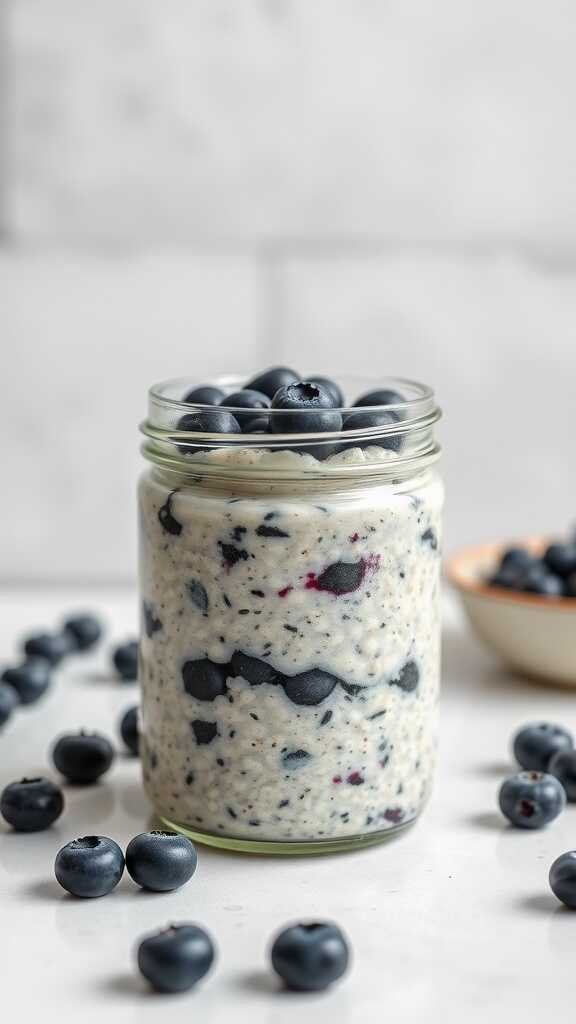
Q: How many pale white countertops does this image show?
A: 1